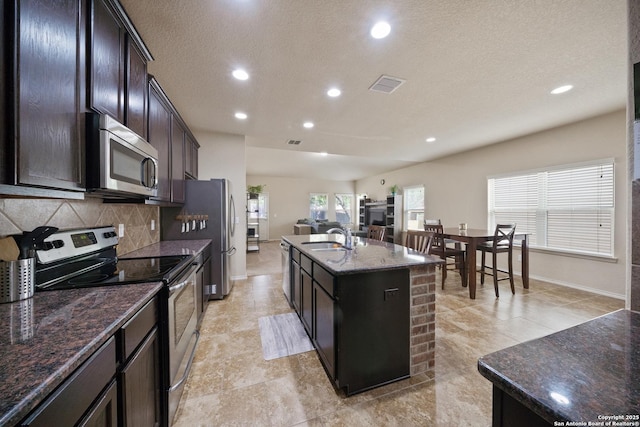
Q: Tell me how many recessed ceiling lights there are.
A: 8